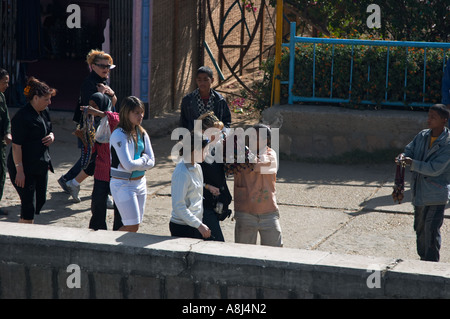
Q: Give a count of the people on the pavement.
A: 10